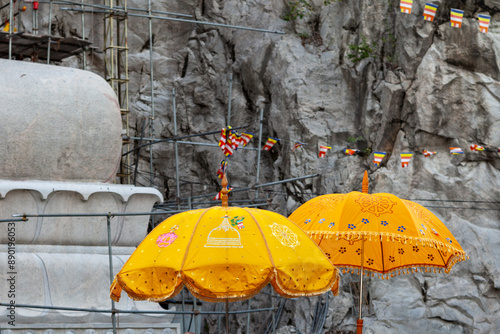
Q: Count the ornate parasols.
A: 2